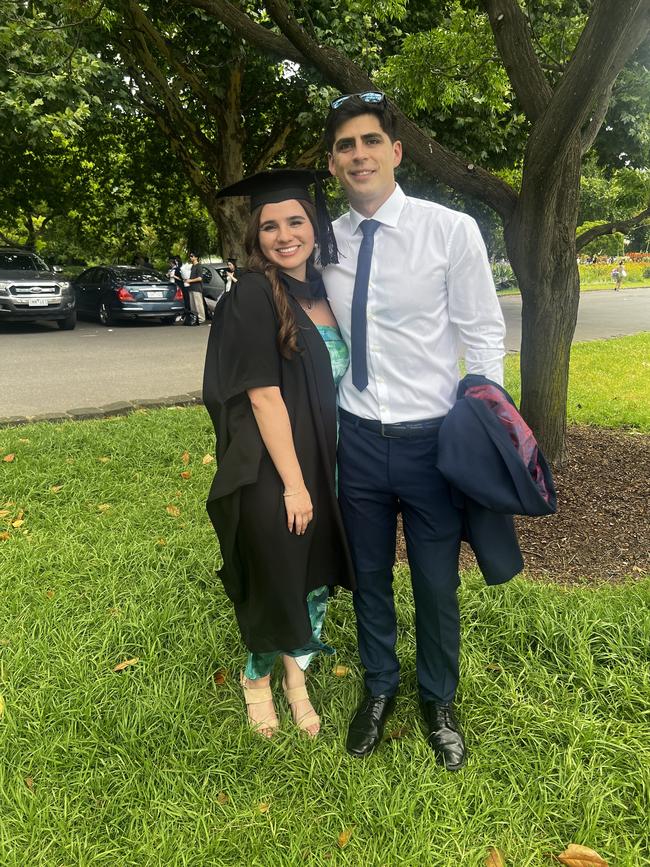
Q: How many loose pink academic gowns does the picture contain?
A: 0